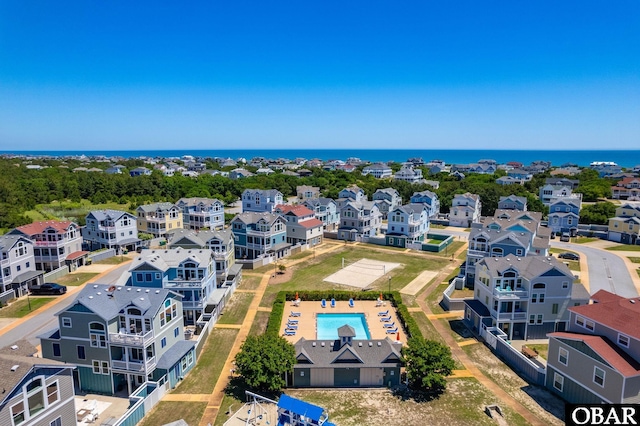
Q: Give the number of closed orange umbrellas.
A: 3